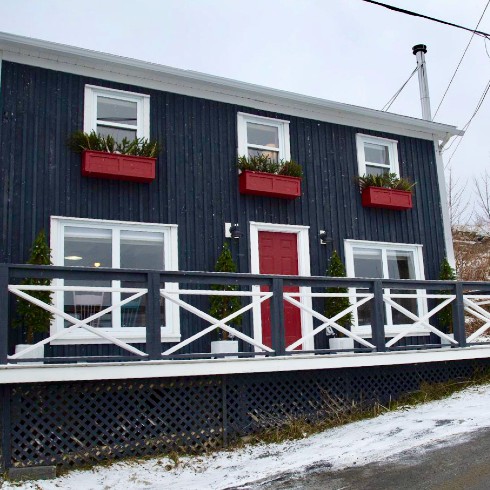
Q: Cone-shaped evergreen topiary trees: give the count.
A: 4